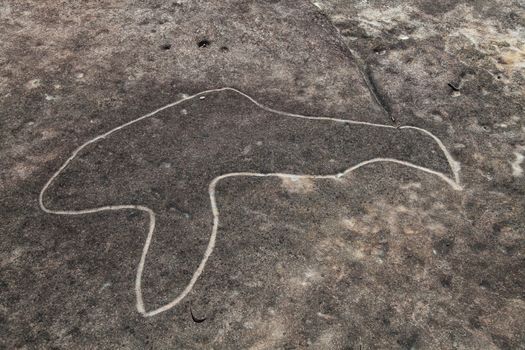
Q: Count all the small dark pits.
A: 3